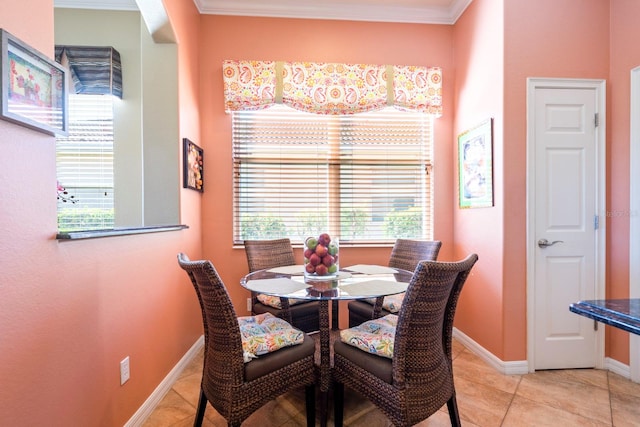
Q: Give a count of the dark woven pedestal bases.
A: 1